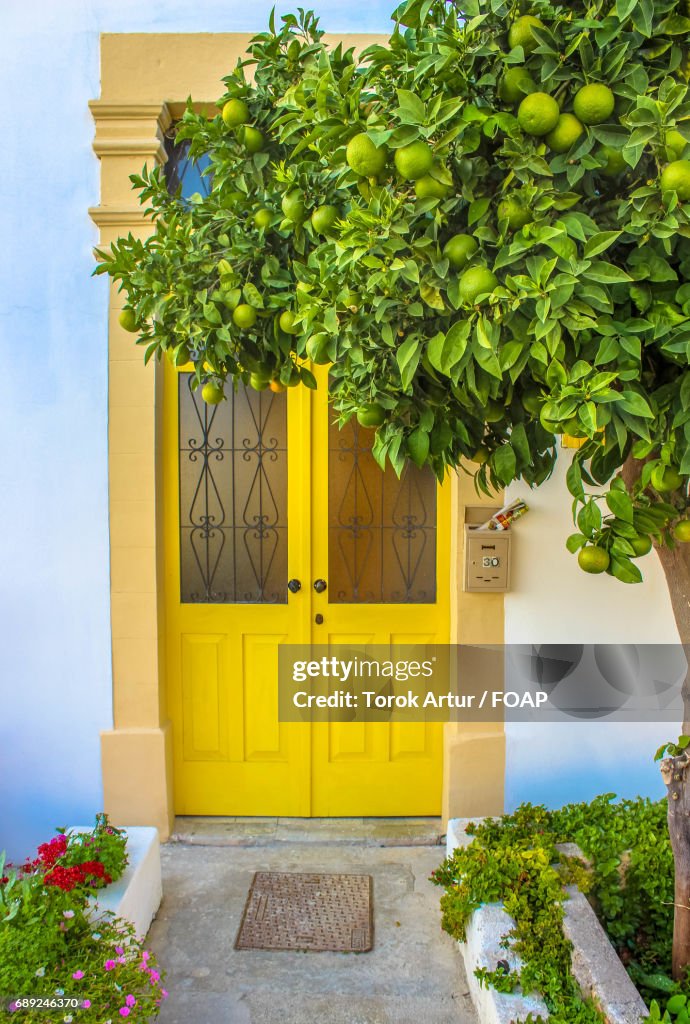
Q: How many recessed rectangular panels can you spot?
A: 4